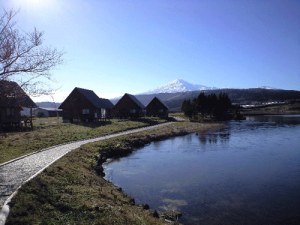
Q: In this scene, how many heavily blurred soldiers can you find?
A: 0